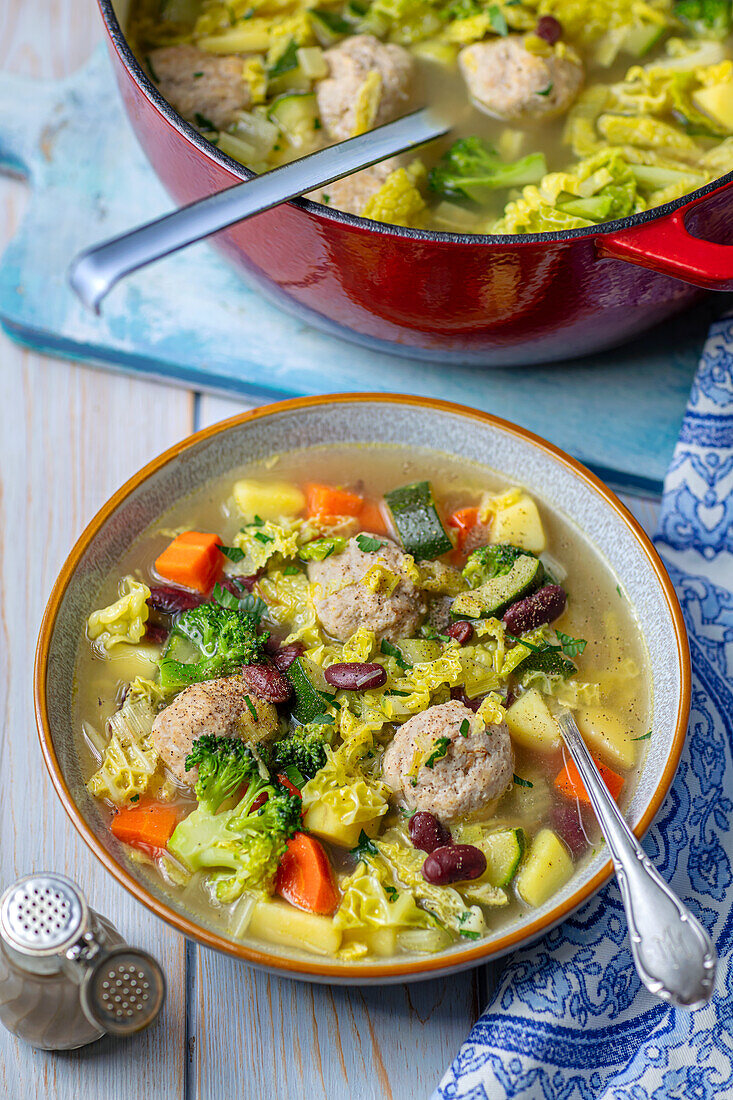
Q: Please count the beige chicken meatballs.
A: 7